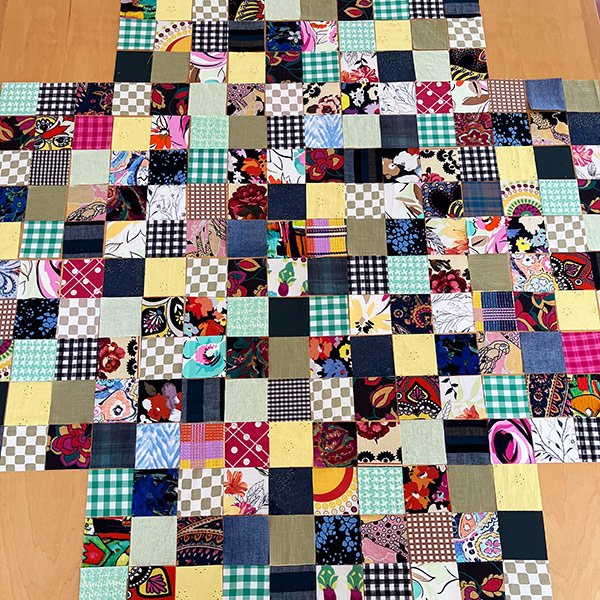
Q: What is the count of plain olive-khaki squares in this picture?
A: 12